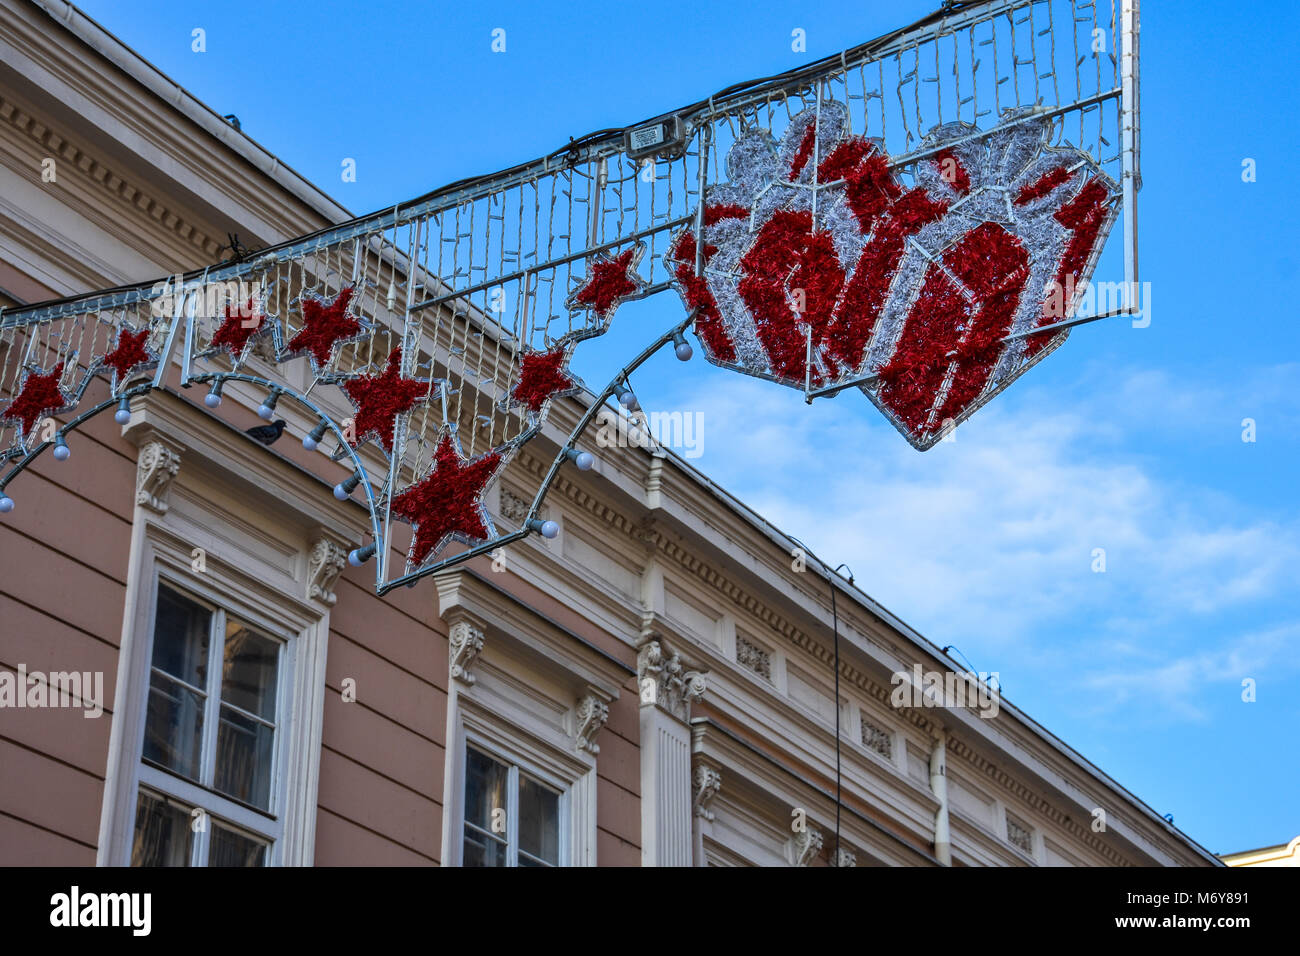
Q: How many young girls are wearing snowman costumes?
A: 0